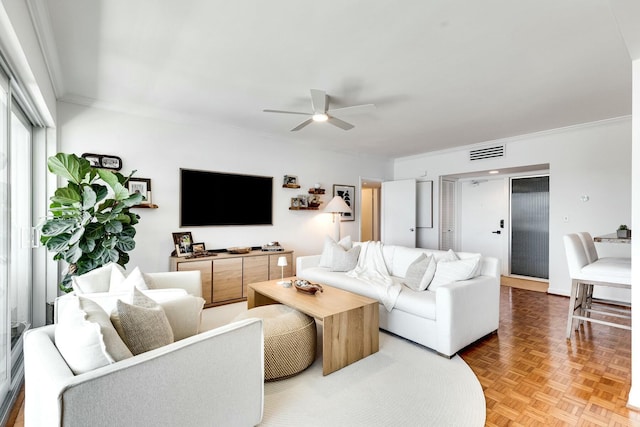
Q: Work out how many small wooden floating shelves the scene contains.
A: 4